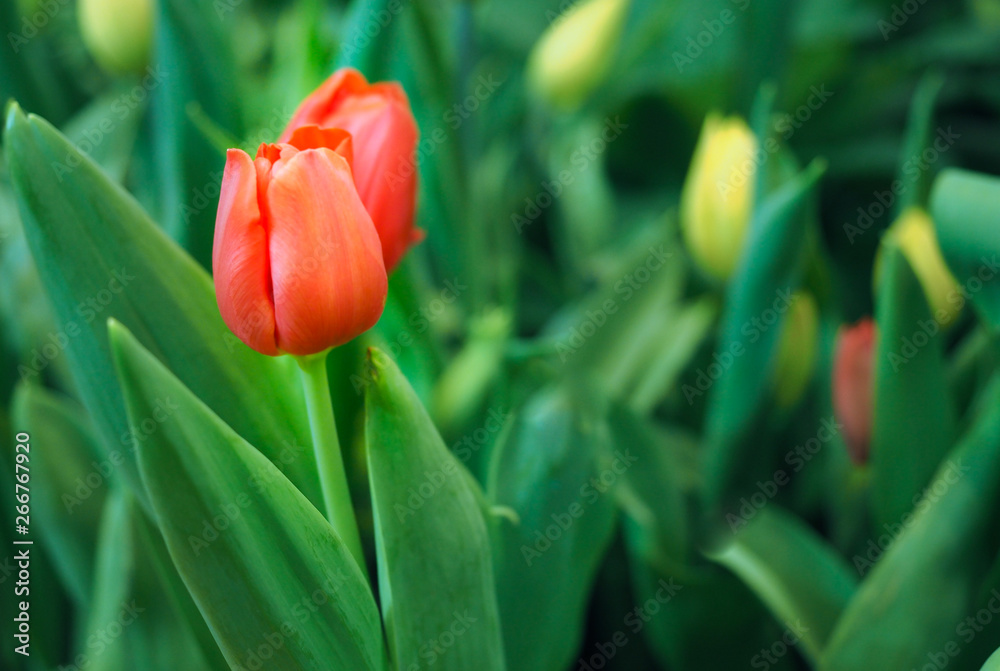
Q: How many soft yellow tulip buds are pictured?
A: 5